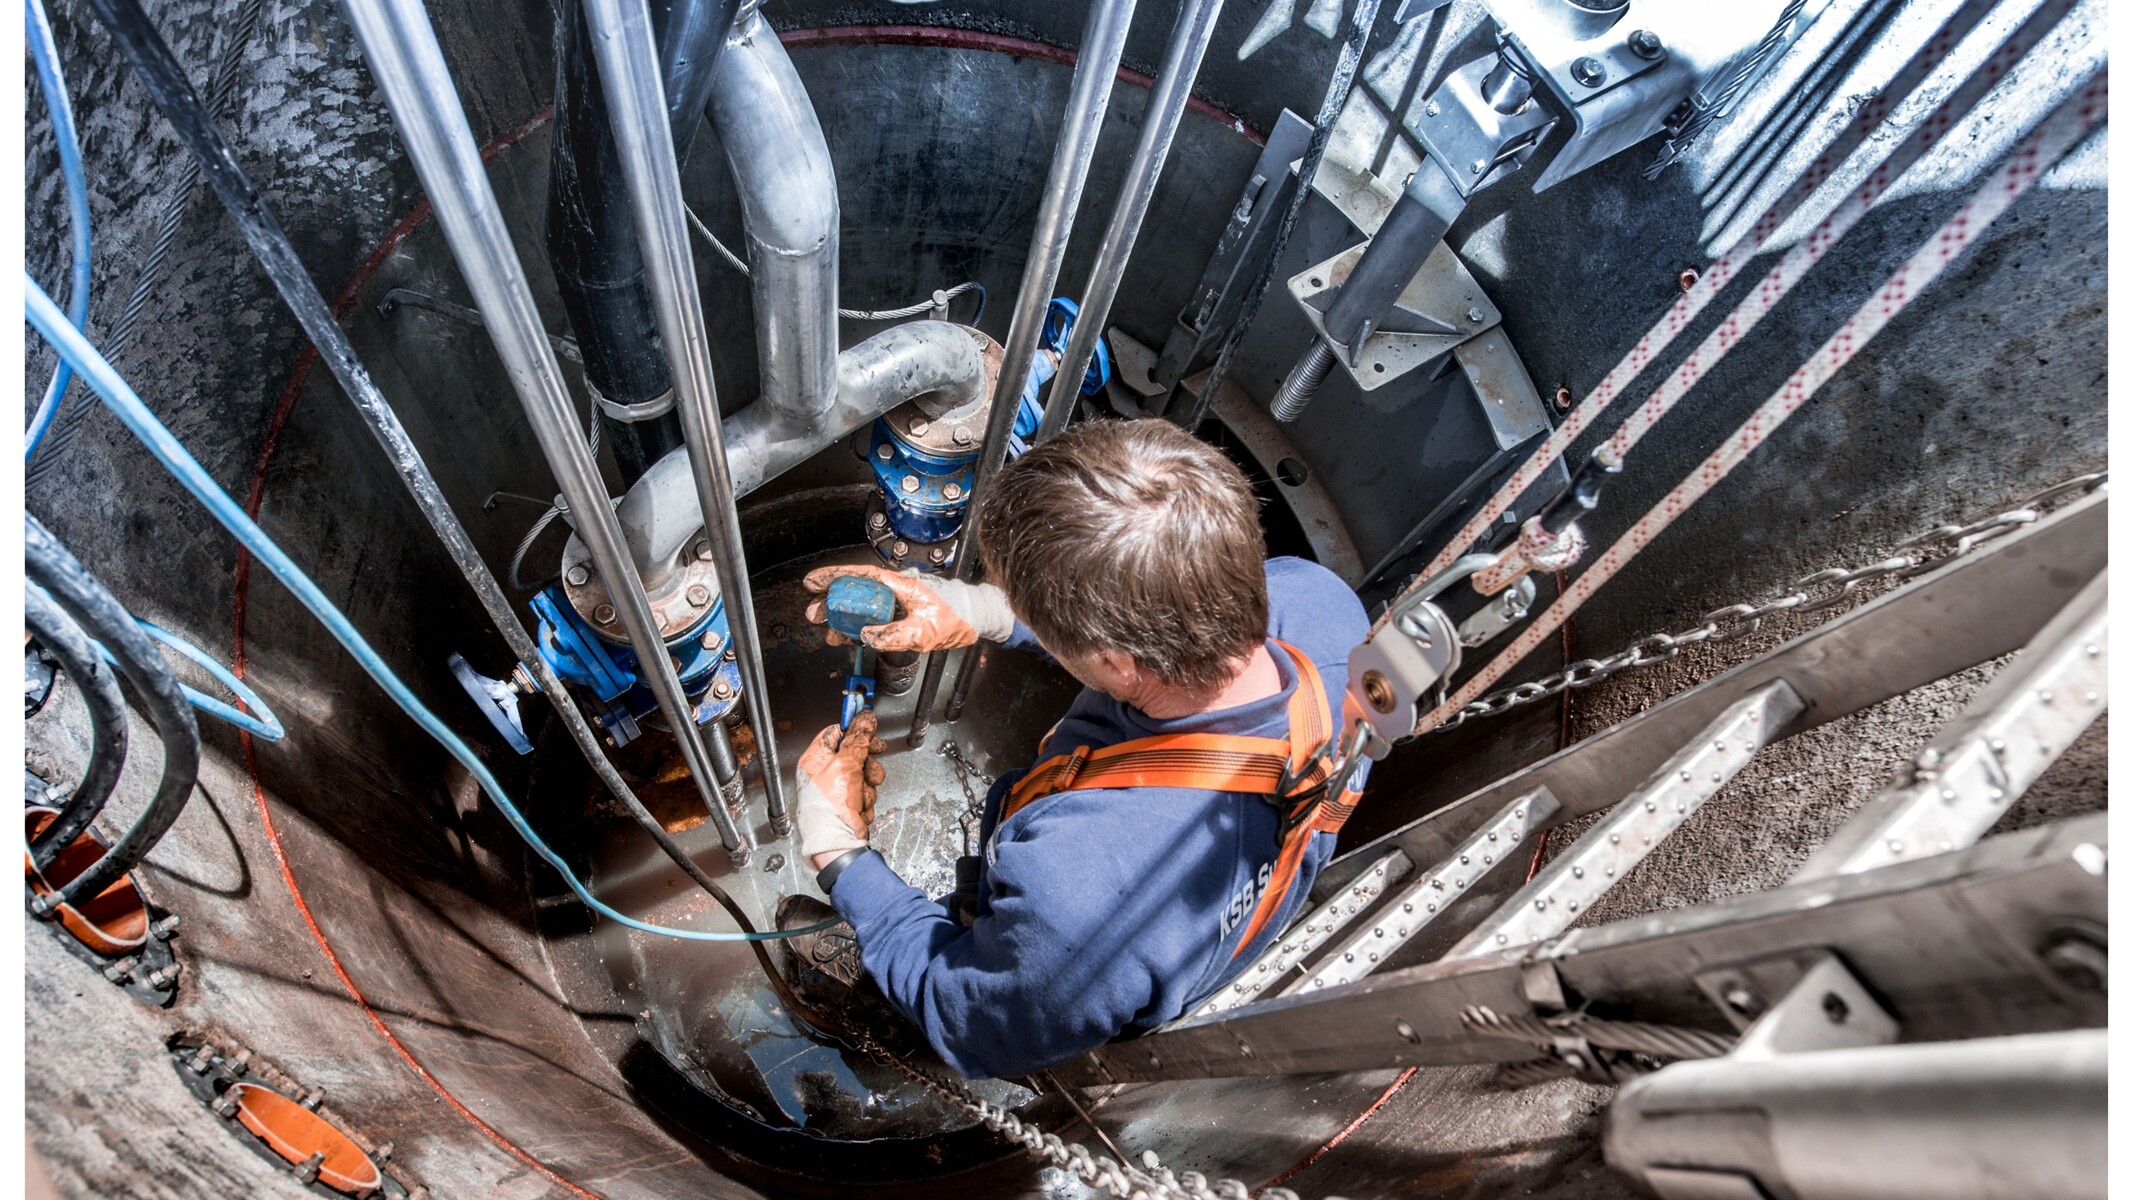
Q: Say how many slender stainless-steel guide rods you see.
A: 4